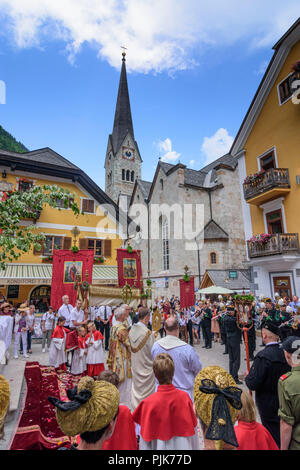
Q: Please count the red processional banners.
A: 3